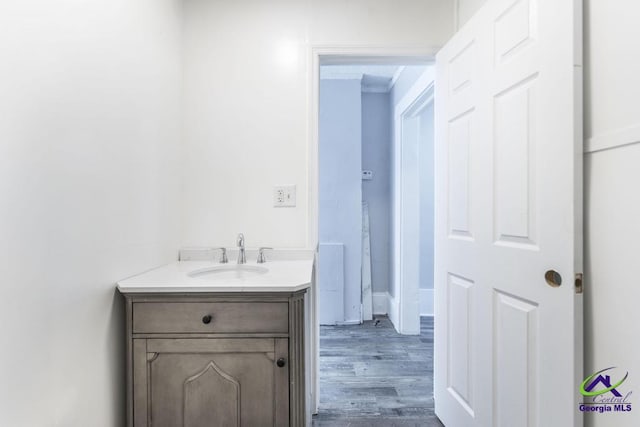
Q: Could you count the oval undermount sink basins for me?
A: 1